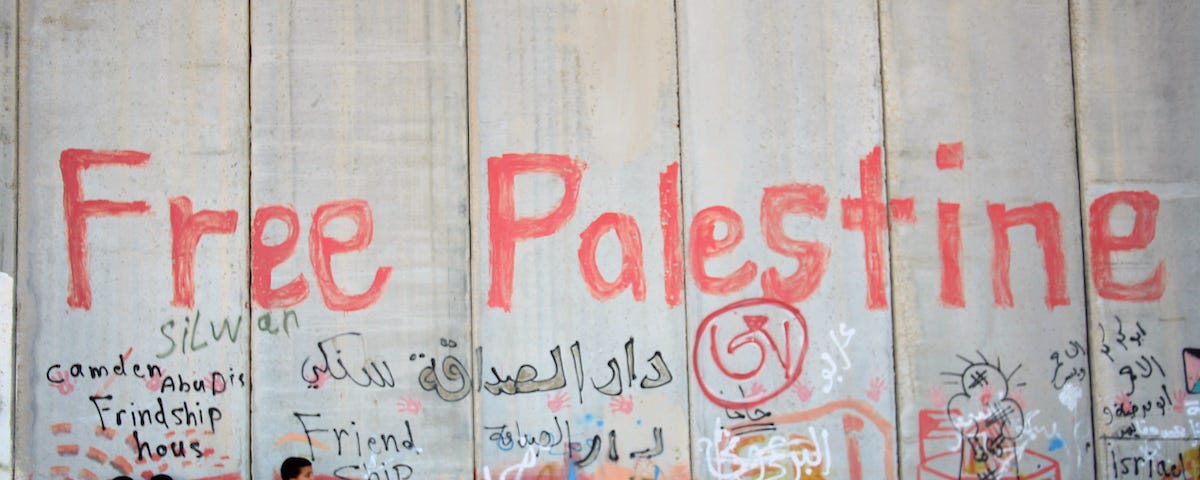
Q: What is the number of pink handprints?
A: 15